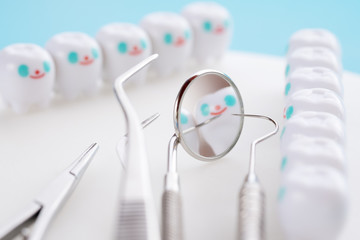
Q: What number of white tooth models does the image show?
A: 12